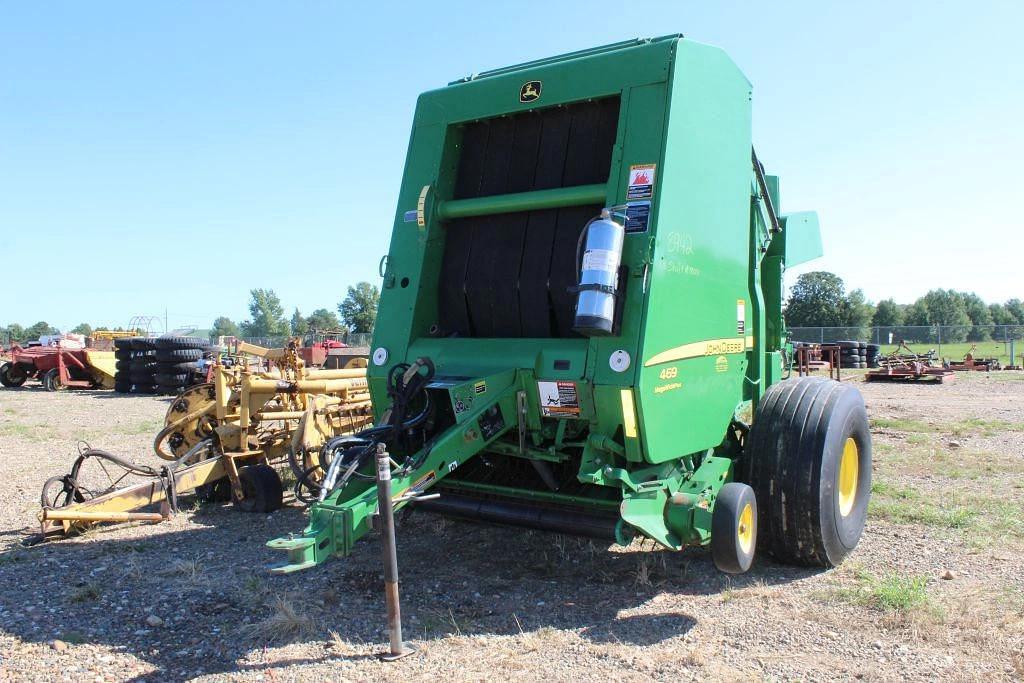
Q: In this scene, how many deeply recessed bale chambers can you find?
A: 1